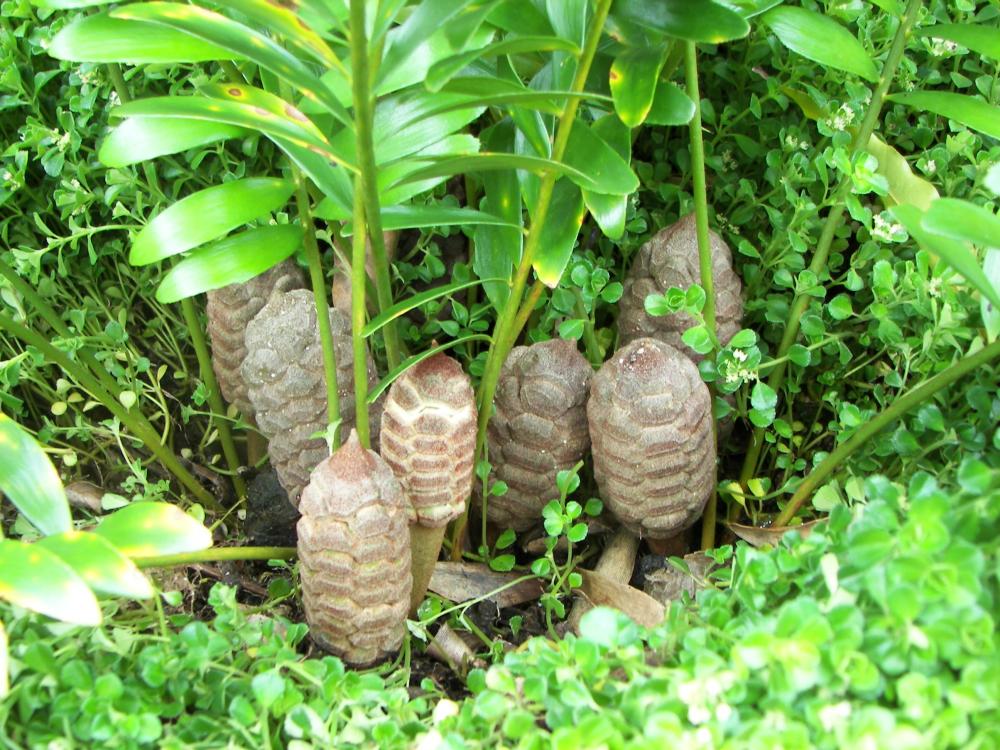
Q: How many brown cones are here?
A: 7